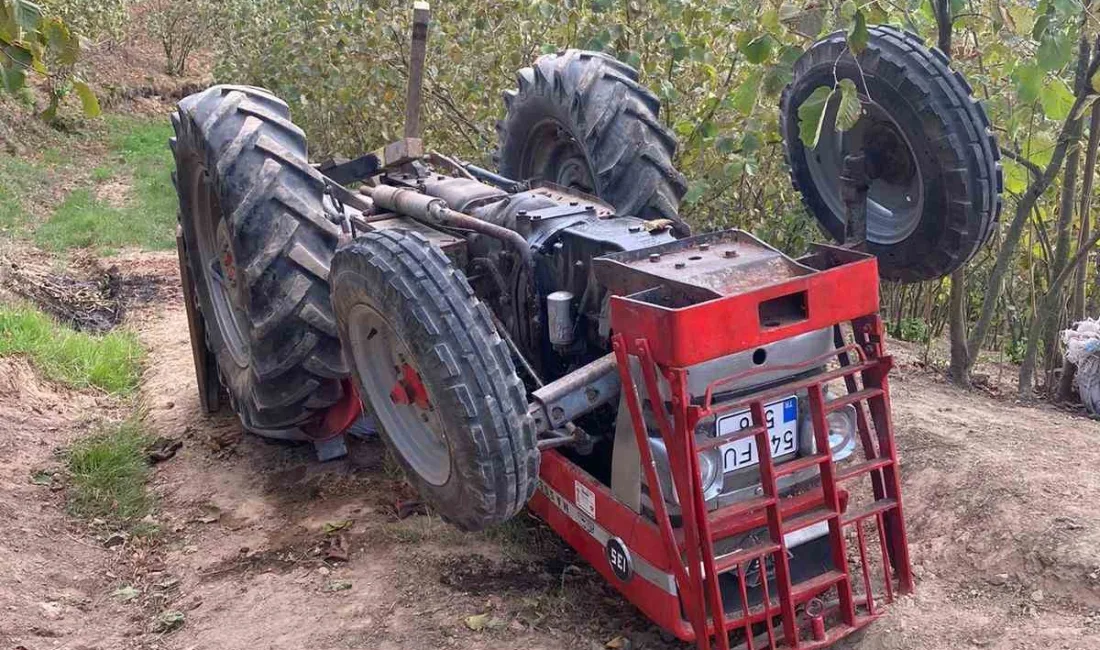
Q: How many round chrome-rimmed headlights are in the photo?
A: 2